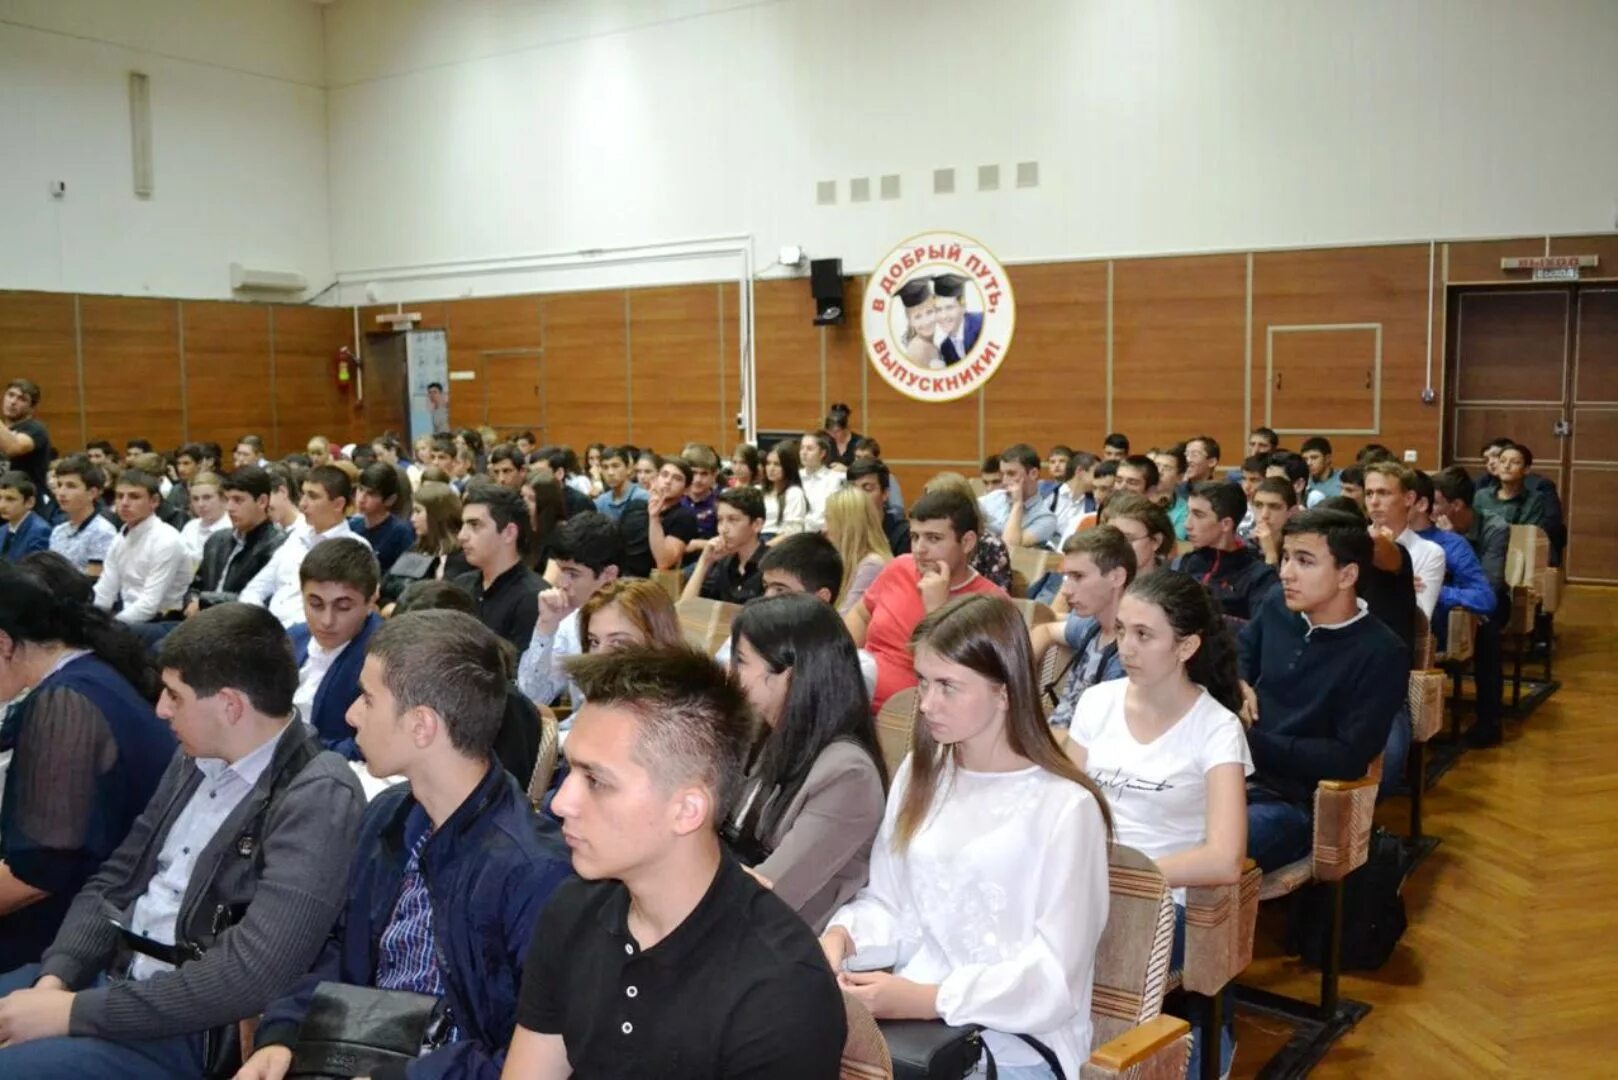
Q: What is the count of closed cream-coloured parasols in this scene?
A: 0